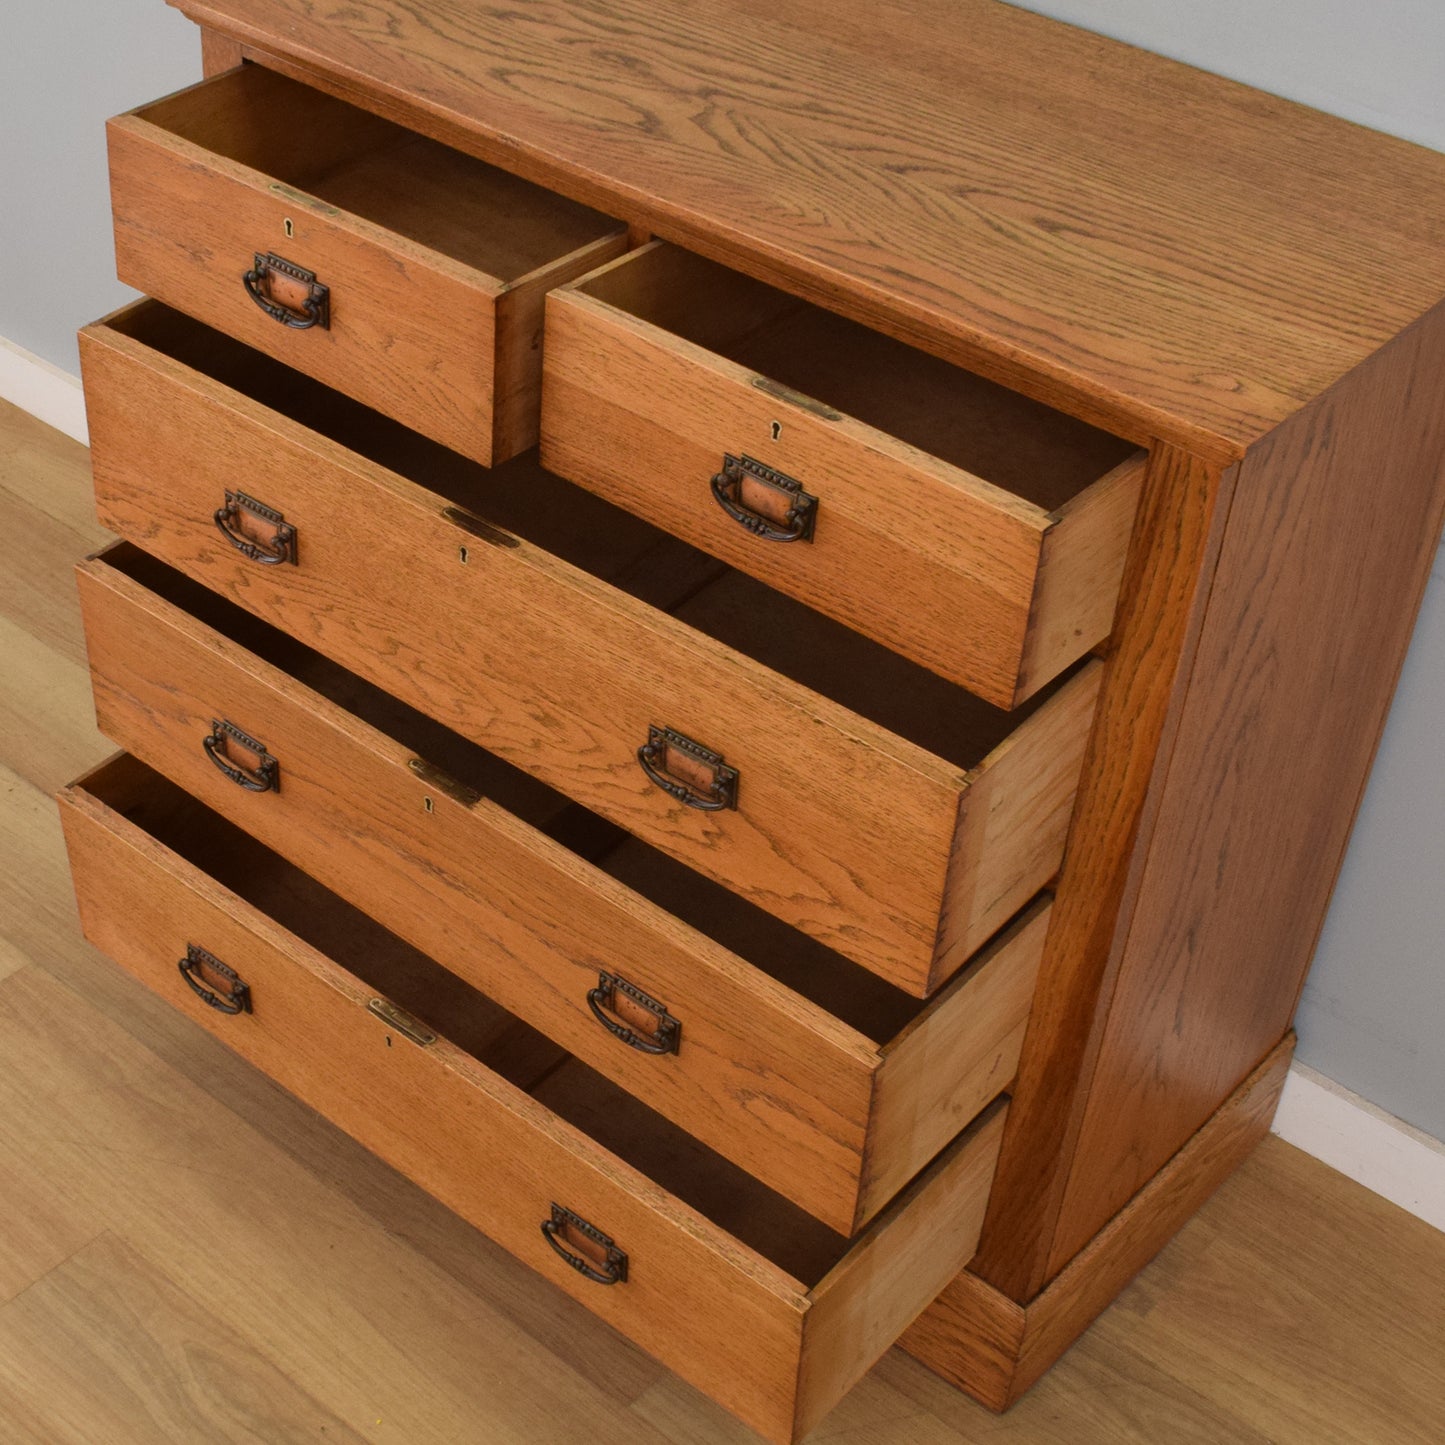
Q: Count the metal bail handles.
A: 8